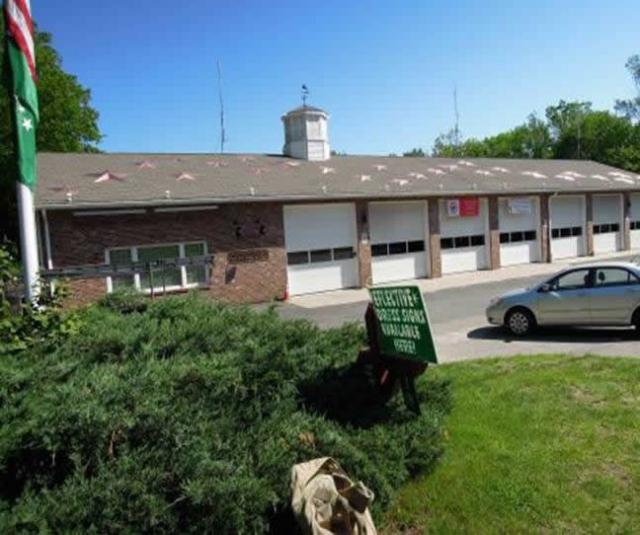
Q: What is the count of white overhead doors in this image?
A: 7